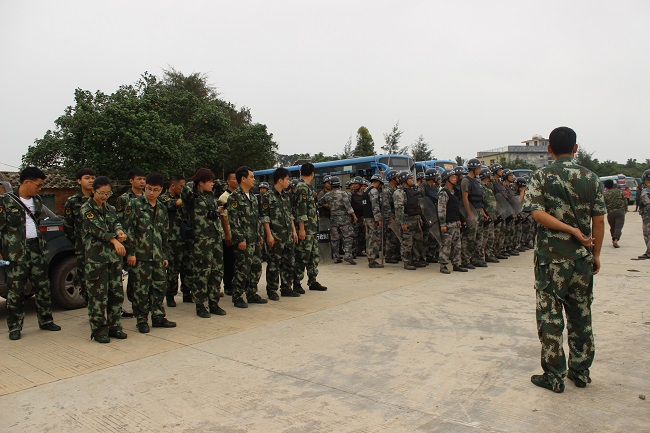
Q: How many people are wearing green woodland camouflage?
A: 11